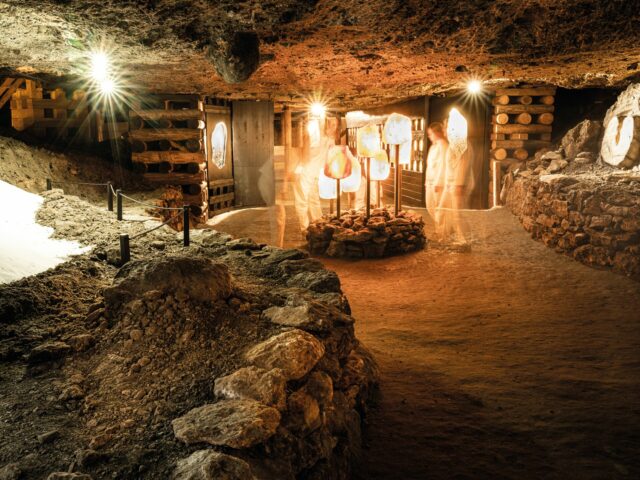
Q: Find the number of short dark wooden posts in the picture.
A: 5